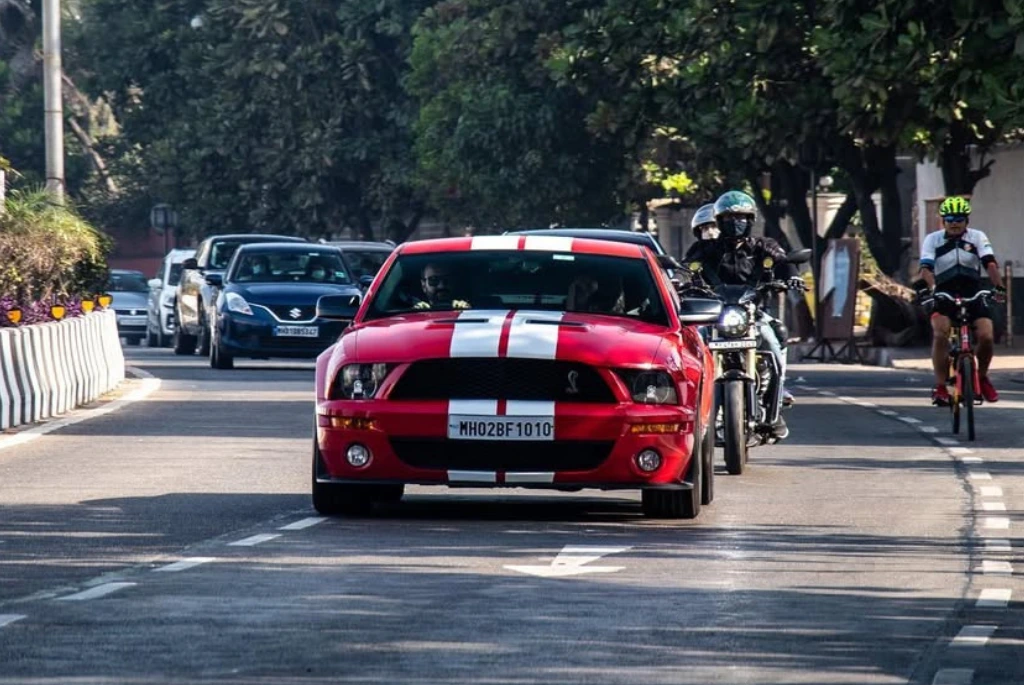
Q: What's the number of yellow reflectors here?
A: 4